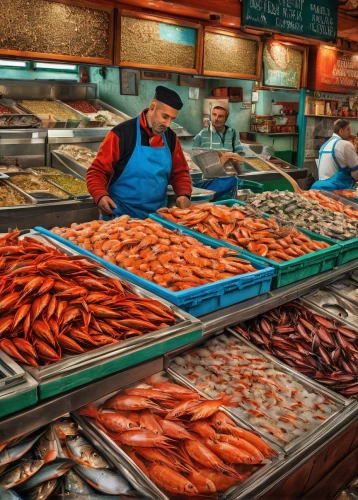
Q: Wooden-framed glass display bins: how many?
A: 4